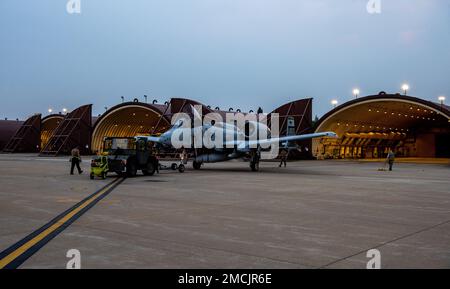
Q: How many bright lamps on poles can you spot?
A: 6